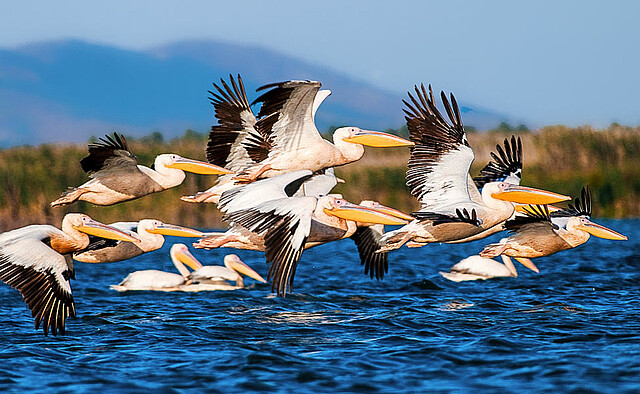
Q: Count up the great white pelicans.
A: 13